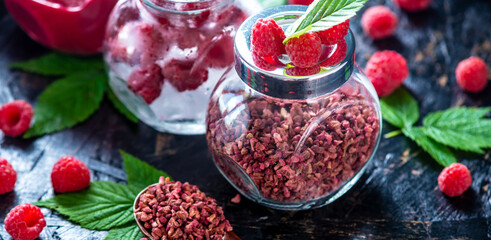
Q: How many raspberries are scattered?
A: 9